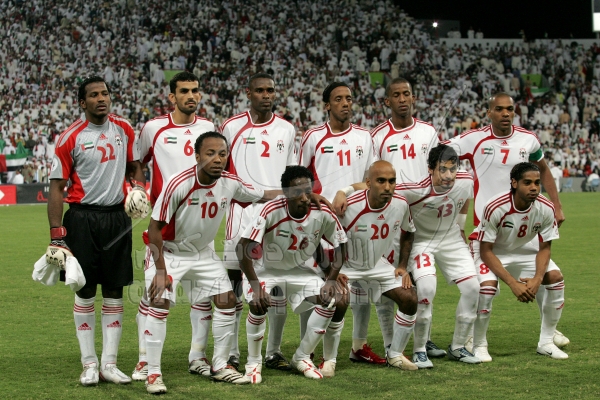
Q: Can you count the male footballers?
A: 11